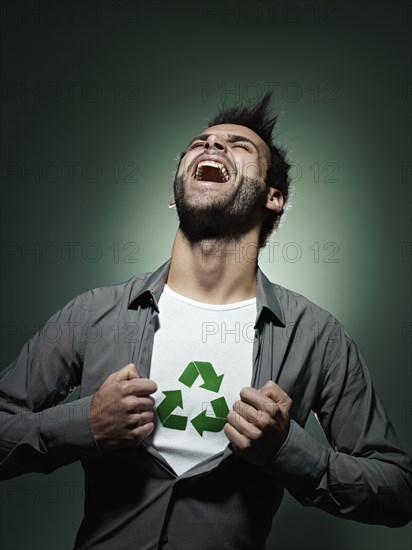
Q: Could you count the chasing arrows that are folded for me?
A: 3